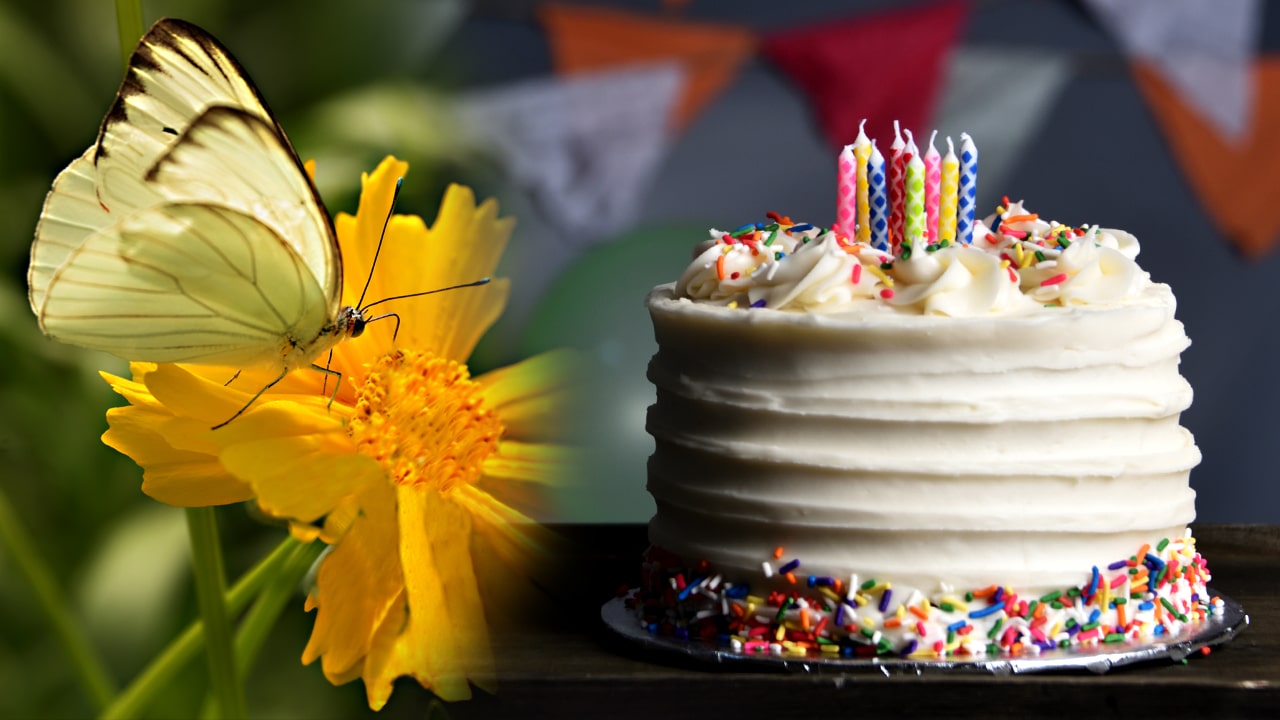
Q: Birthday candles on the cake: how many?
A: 9